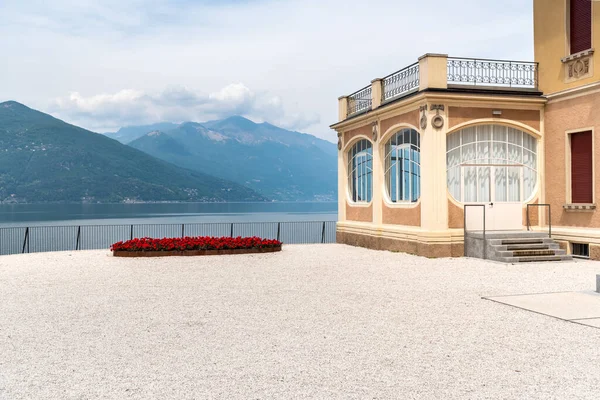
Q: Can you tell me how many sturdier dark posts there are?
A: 7